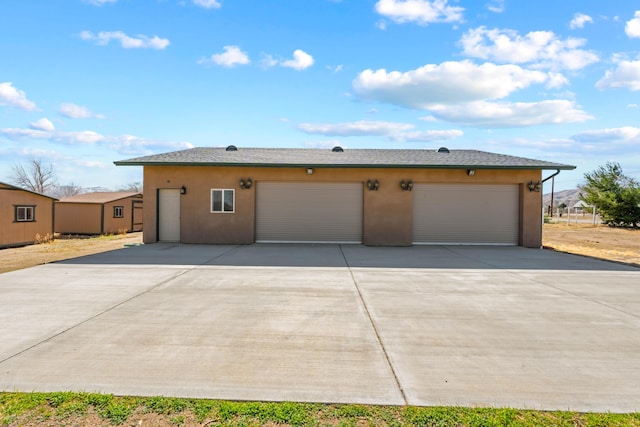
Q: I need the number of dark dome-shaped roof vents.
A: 3